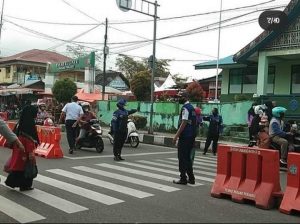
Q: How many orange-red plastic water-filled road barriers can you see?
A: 4